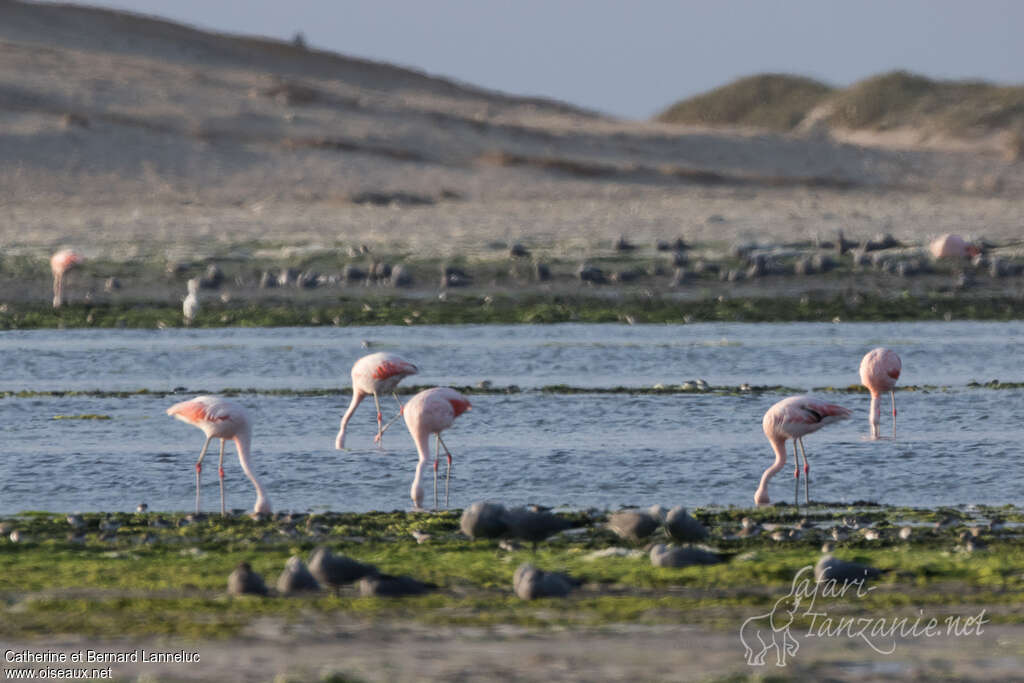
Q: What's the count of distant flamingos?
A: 2